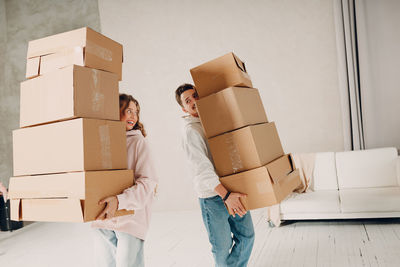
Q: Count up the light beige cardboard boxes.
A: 8